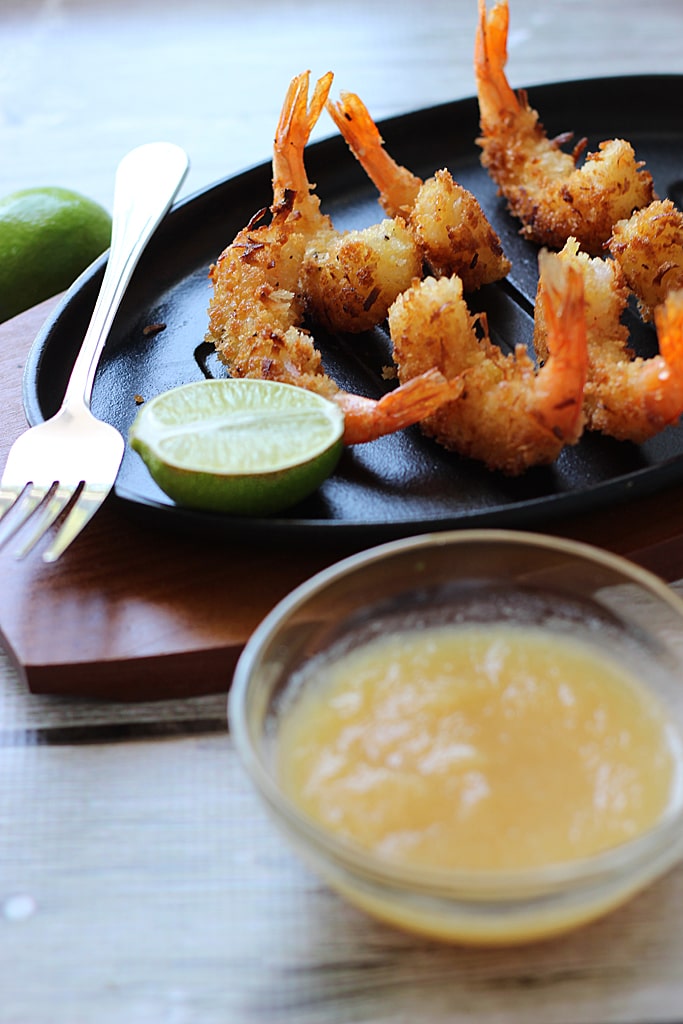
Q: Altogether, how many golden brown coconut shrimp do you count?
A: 7